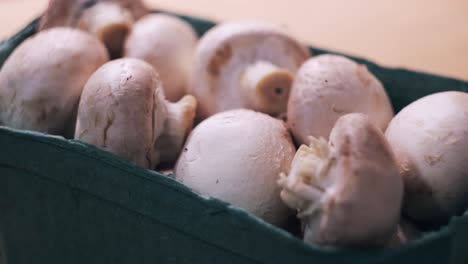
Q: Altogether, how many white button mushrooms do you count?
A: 9